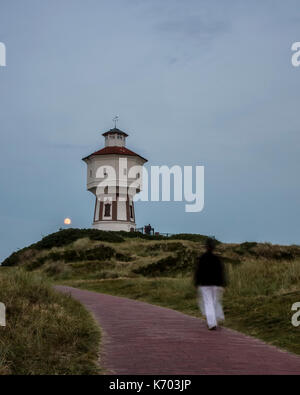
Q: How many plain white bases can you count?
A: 1